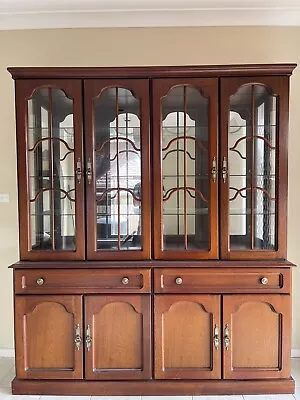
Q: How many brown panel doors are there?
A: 4